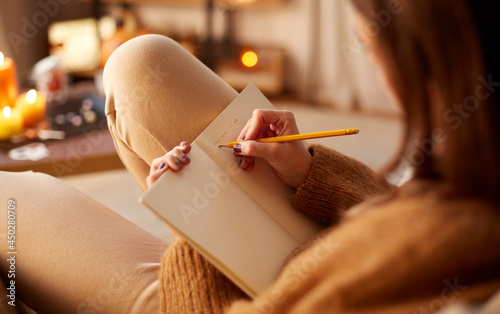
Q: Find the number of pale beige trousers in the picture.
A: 1